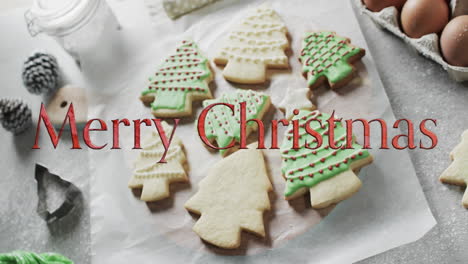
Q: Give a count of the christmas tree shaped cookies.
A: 8